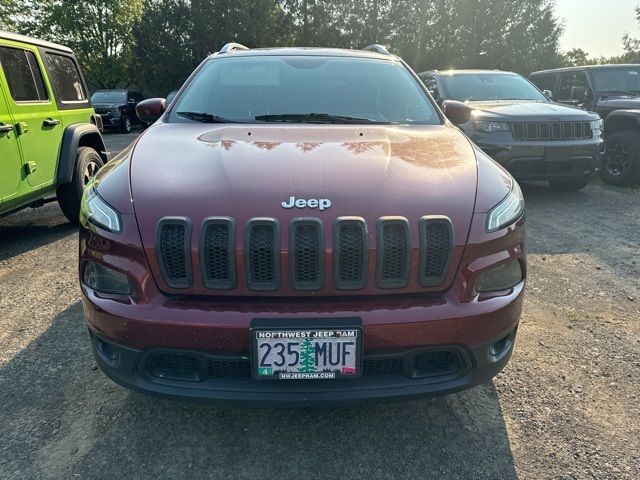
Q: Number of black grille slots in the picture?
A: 7